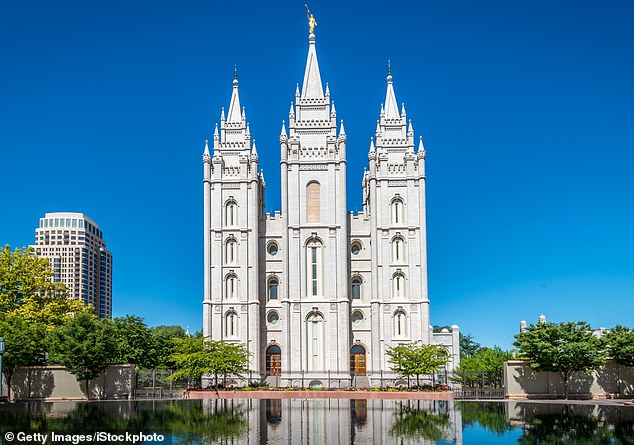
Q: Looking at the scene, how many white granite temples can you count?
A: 1